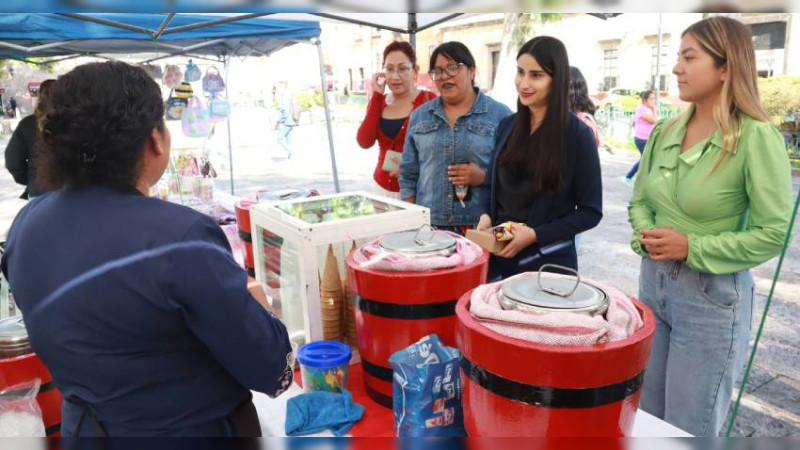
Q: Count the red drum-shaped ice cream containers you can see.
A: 4